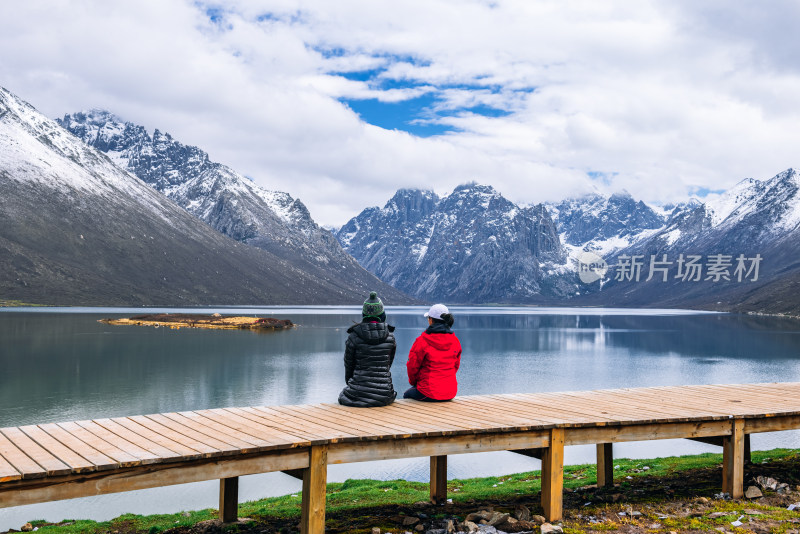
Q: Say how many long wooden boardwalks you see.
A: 1